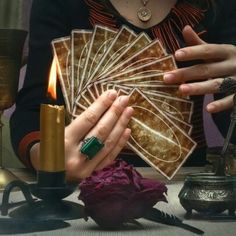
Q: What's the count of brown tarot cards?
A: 12